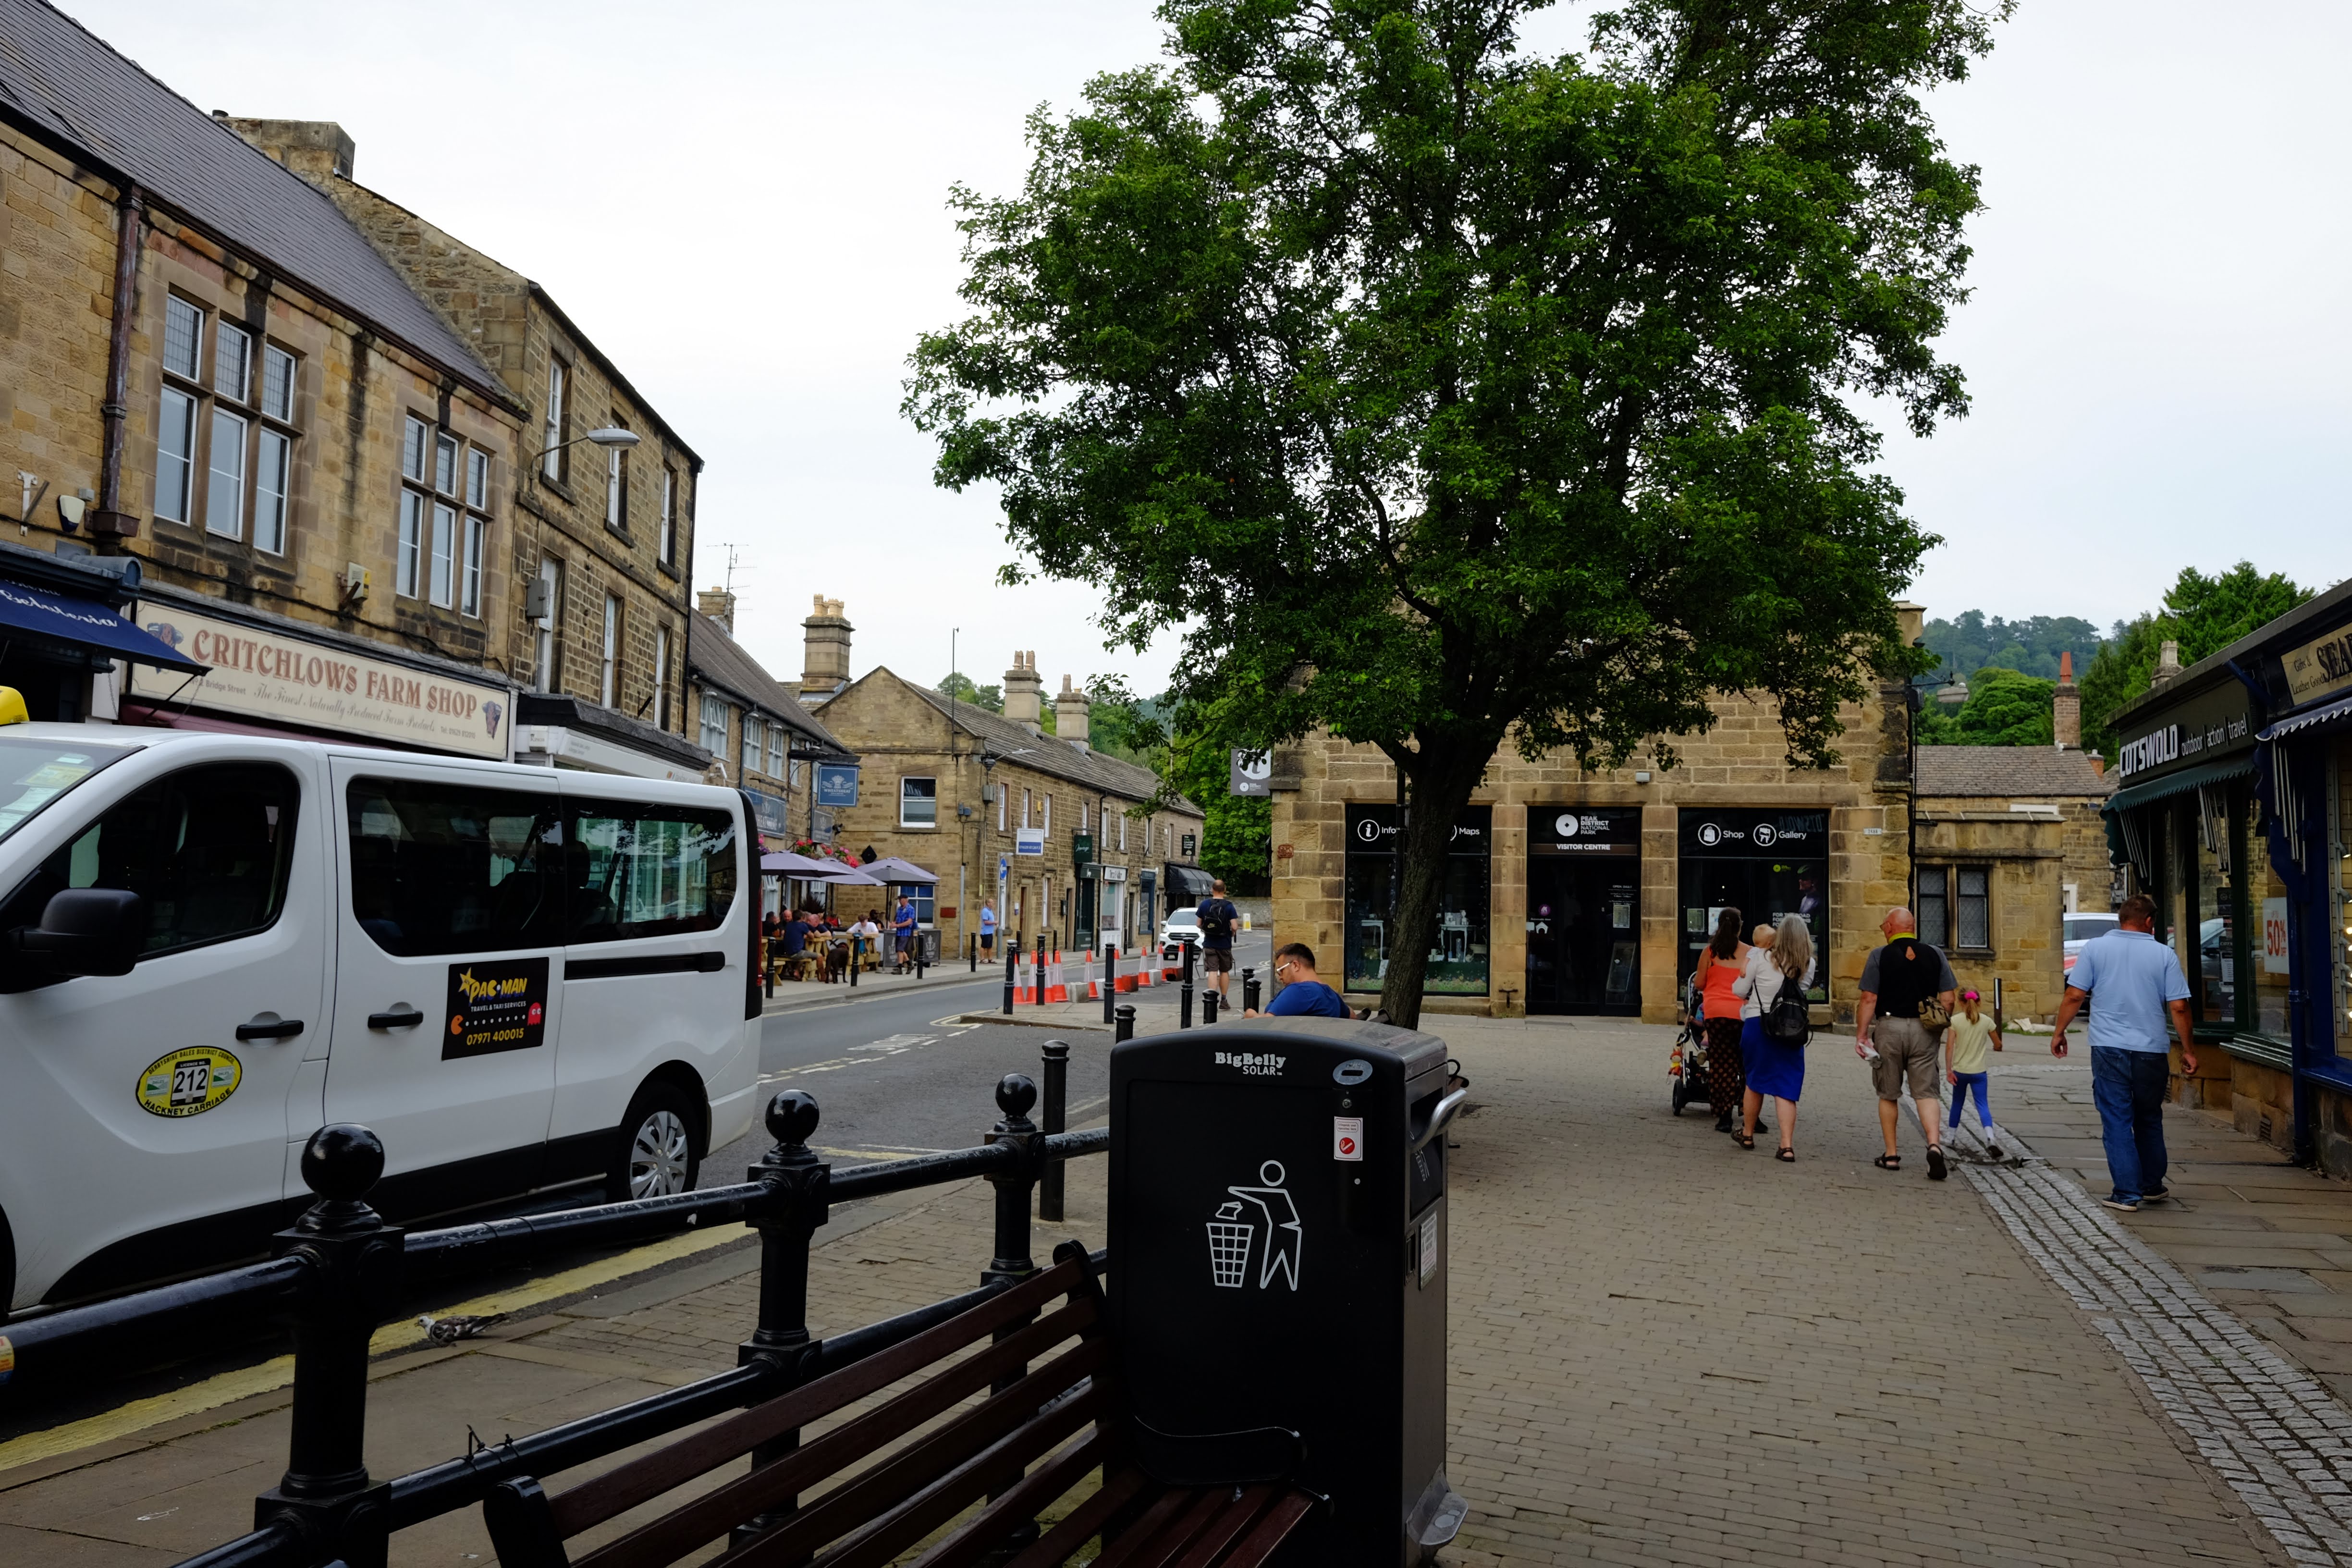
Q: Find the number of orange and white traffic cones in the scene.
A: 9